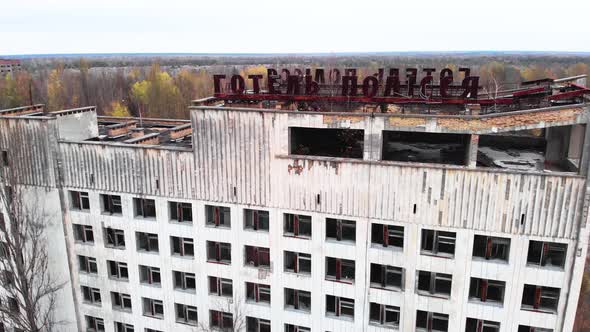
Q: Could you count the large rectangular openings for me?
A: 3